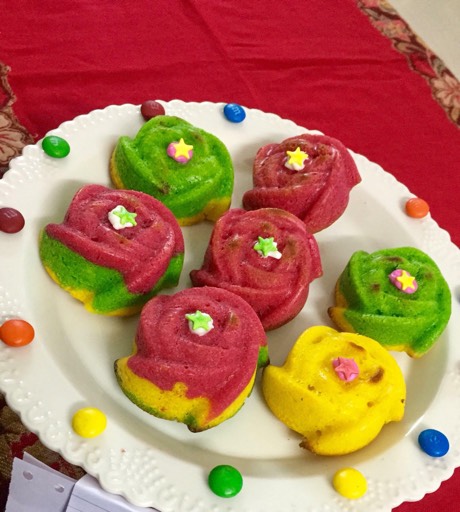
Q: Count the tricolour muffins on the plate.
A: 2